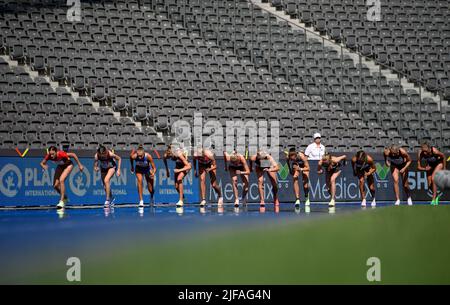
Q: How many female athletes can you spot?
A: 12